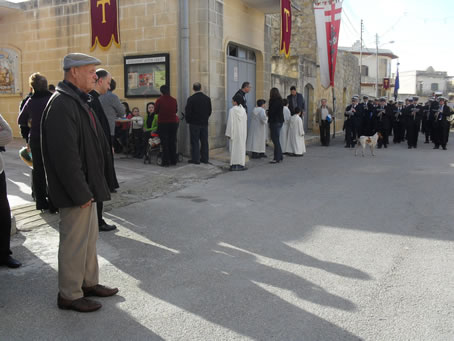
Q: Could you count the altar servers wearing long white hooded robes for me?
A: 4